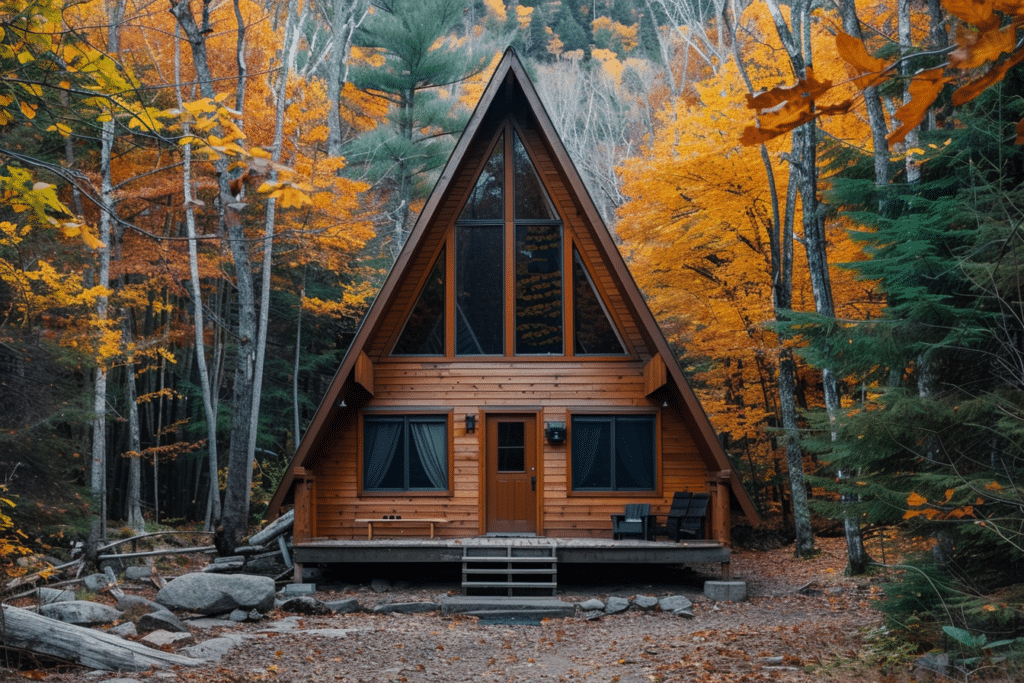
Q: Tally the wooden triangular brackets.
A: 2